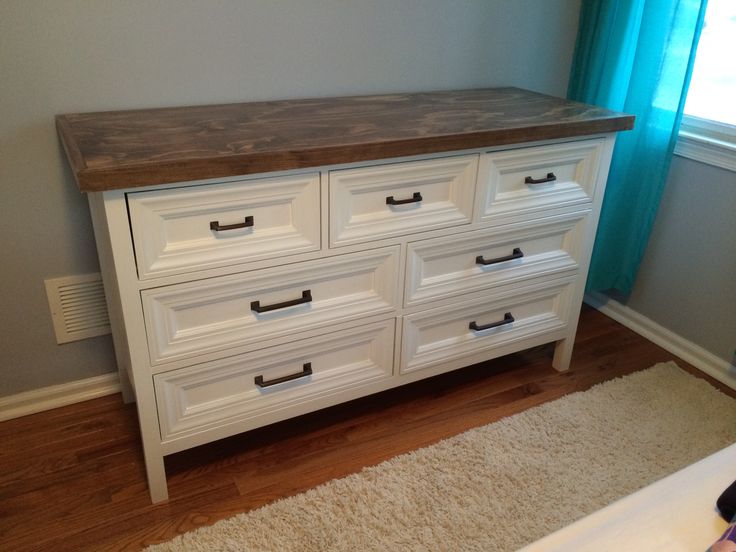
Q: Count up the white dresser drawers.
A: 7